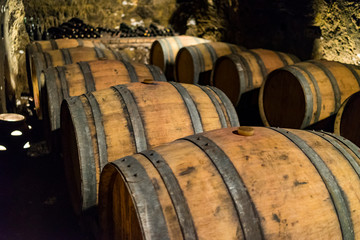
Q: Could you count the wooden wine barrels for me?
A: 10